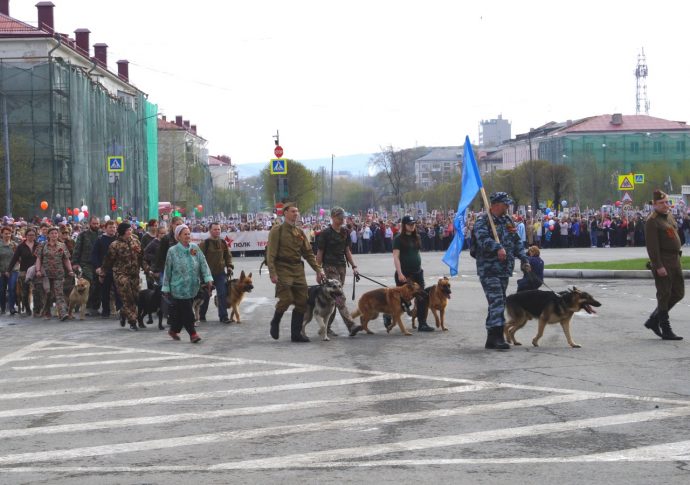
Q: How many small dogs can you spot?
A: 0